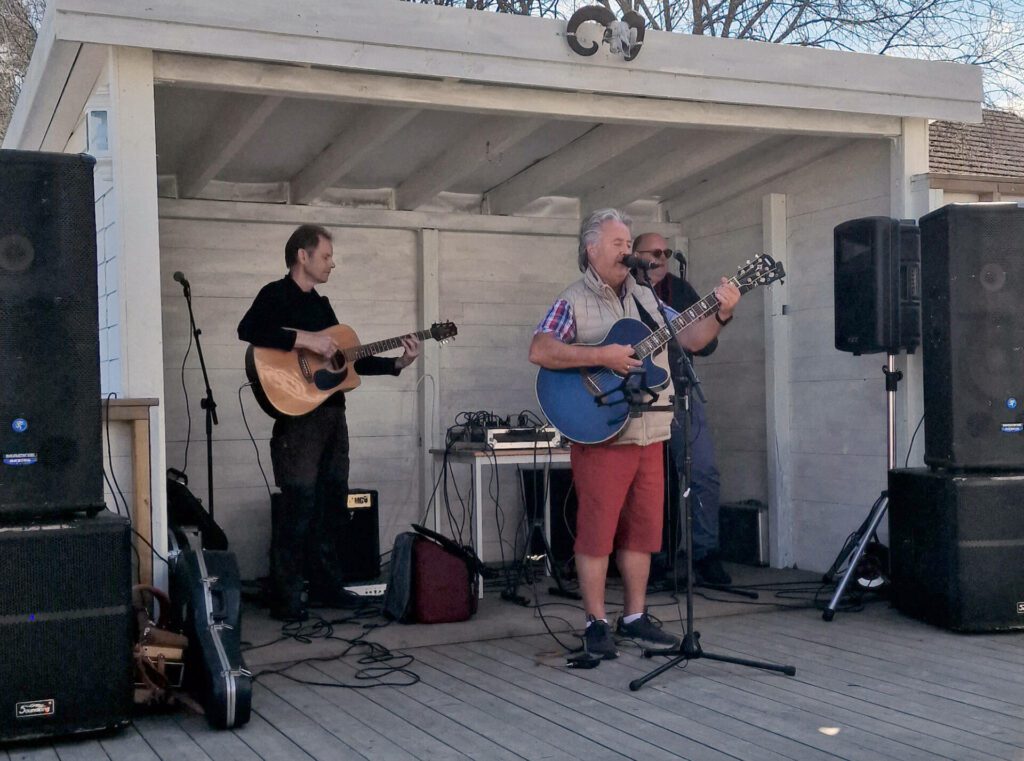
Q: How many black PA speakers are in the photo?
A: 5